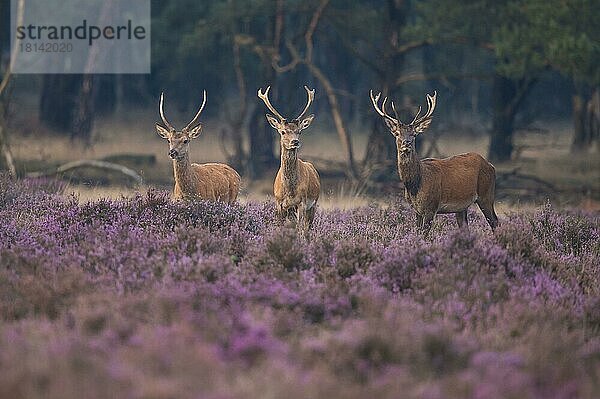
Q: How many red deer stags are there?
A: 3